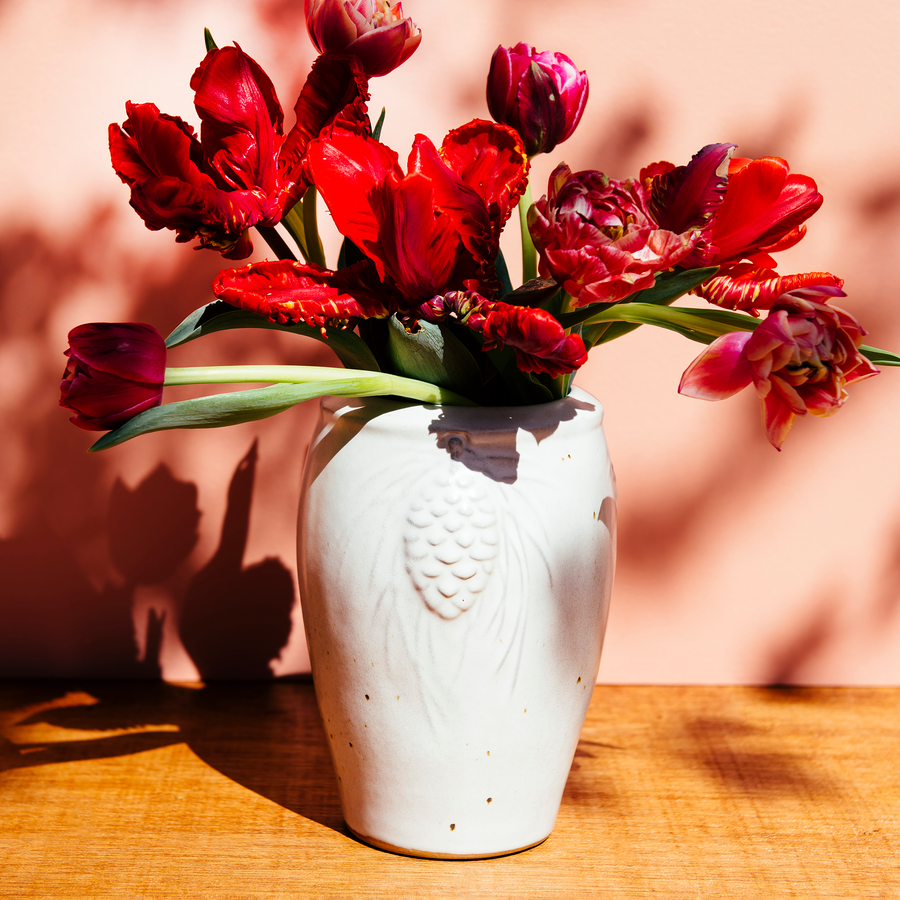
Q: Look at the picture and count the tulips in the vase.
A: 8